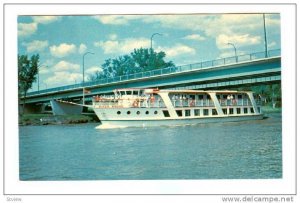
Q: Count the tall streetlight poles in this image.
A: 5